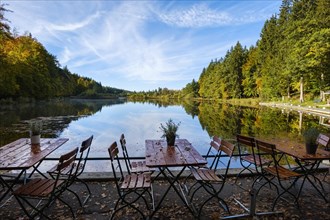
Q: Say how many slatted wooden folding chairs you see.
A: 9